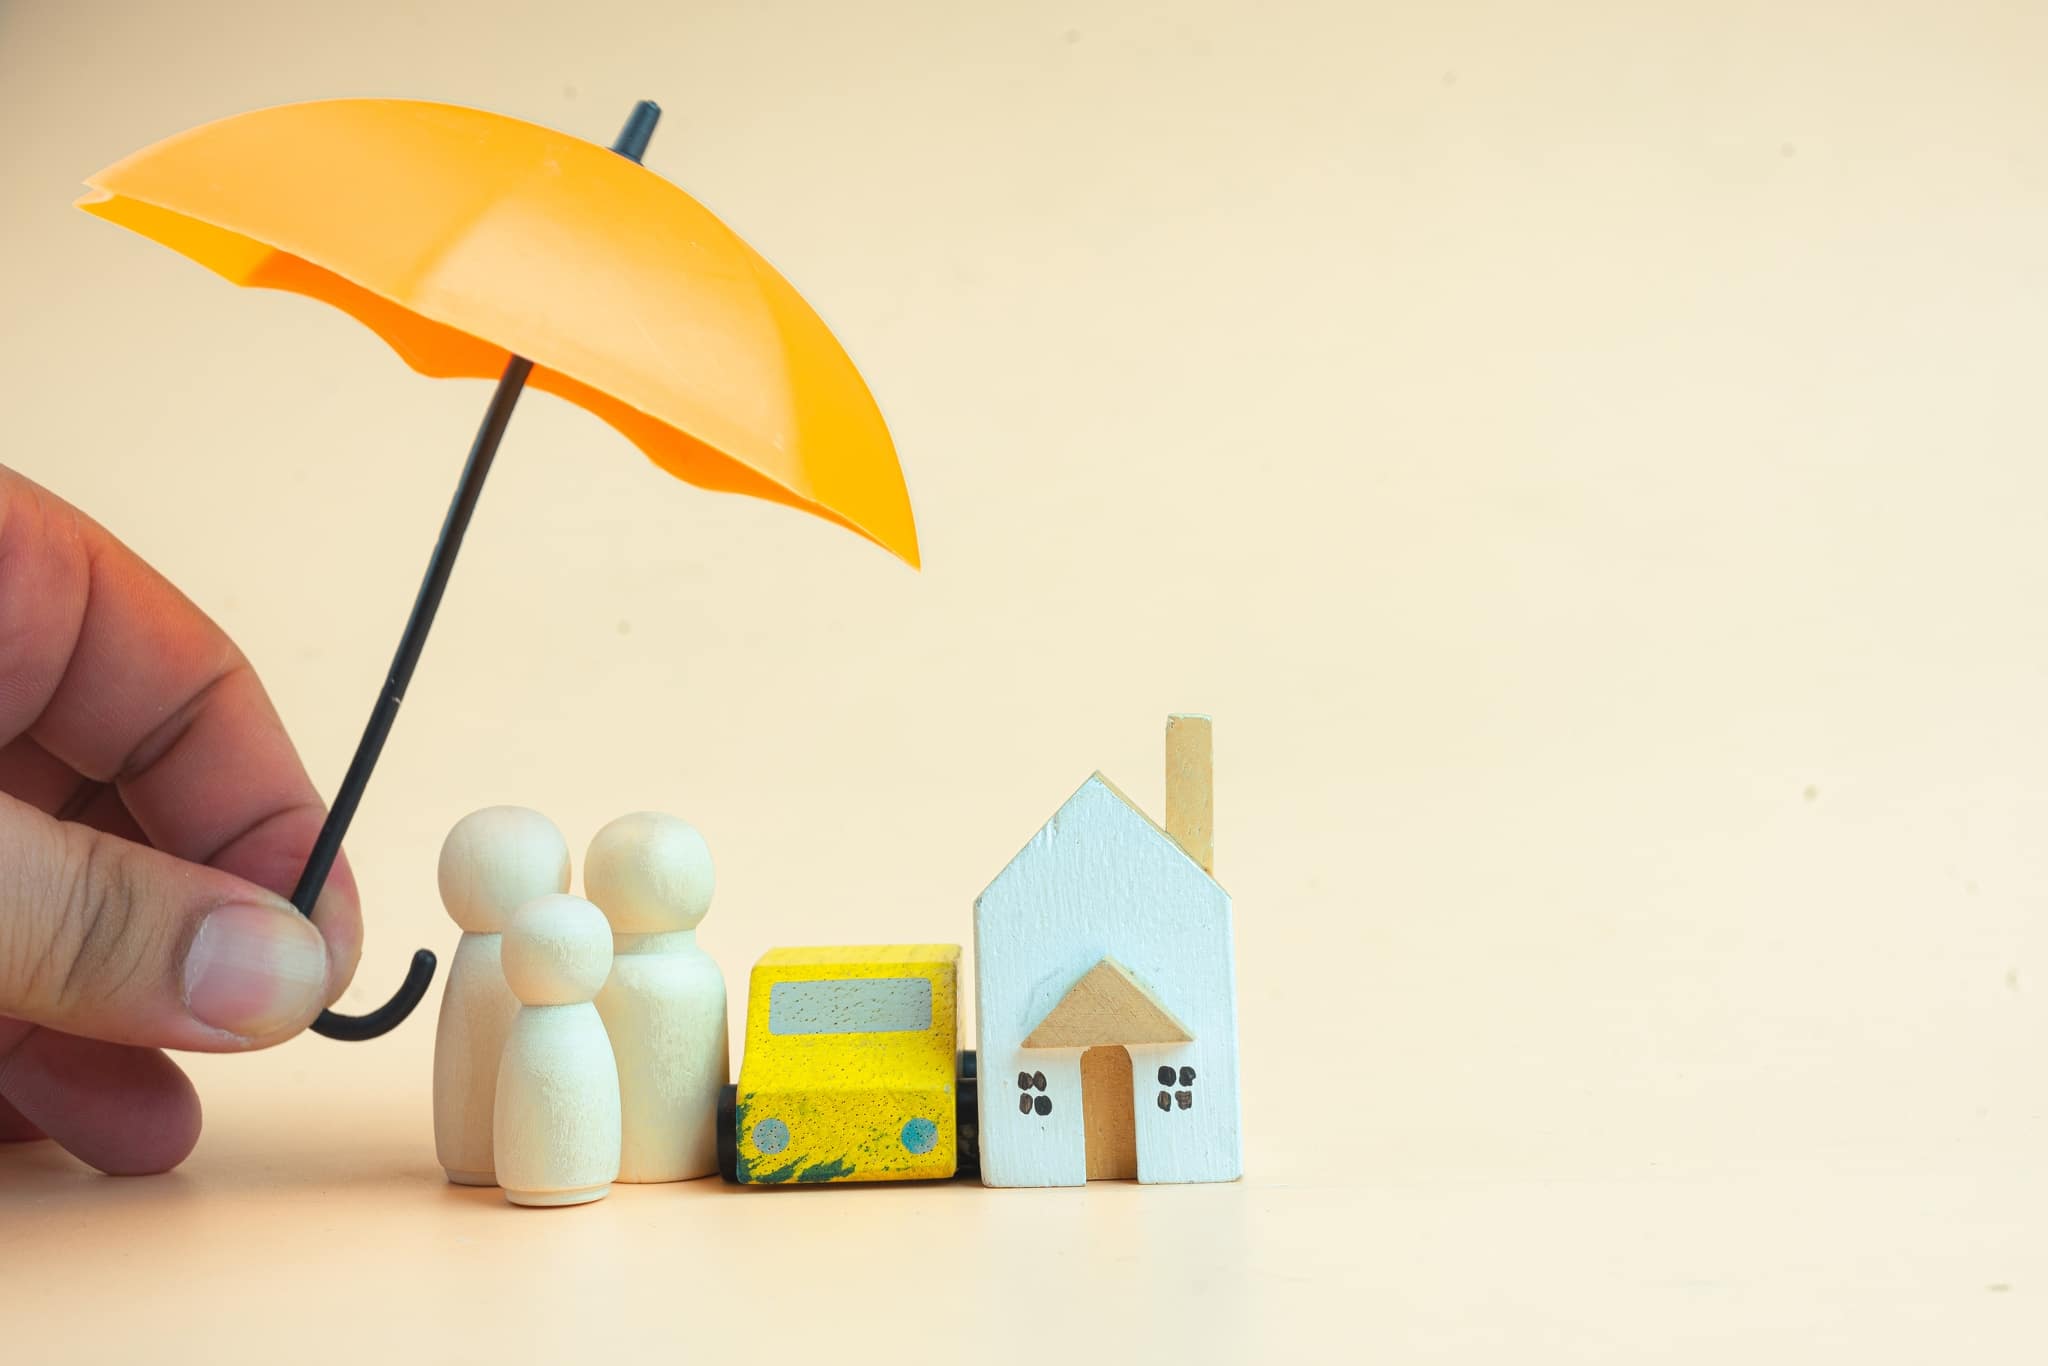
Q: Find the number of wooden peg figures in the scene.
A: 3